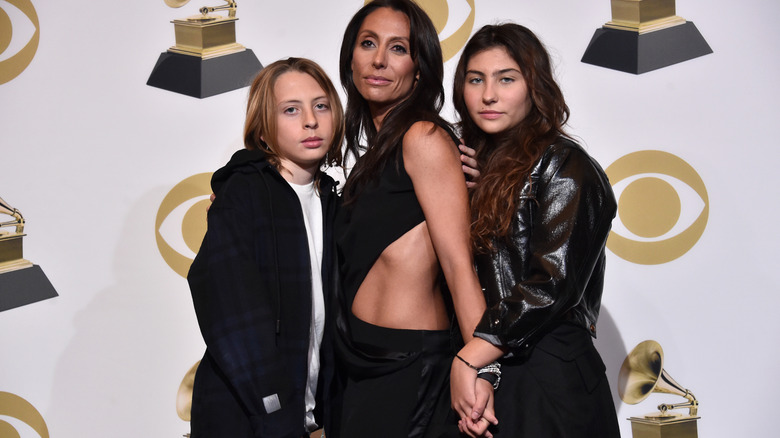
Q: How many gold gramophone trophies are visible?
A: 5